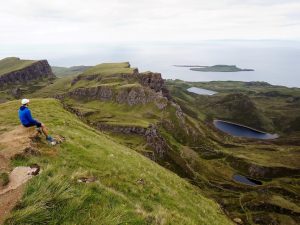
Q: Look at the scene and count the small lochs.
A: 3